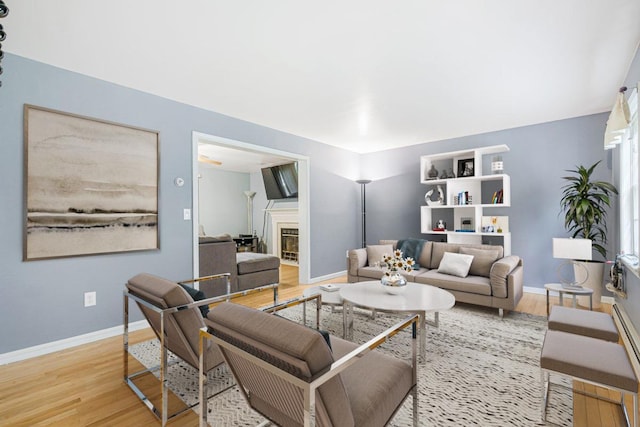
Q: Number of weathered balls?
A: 0